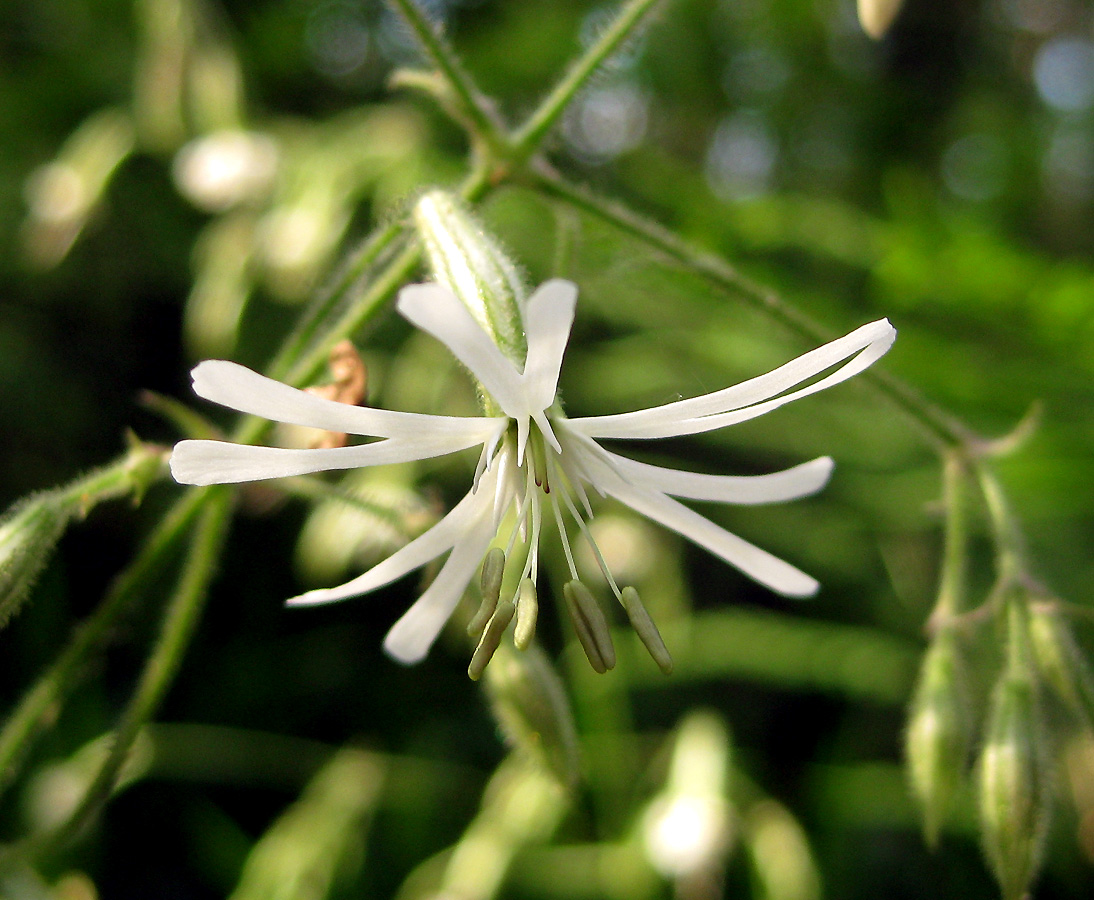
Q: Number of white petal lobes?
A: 10